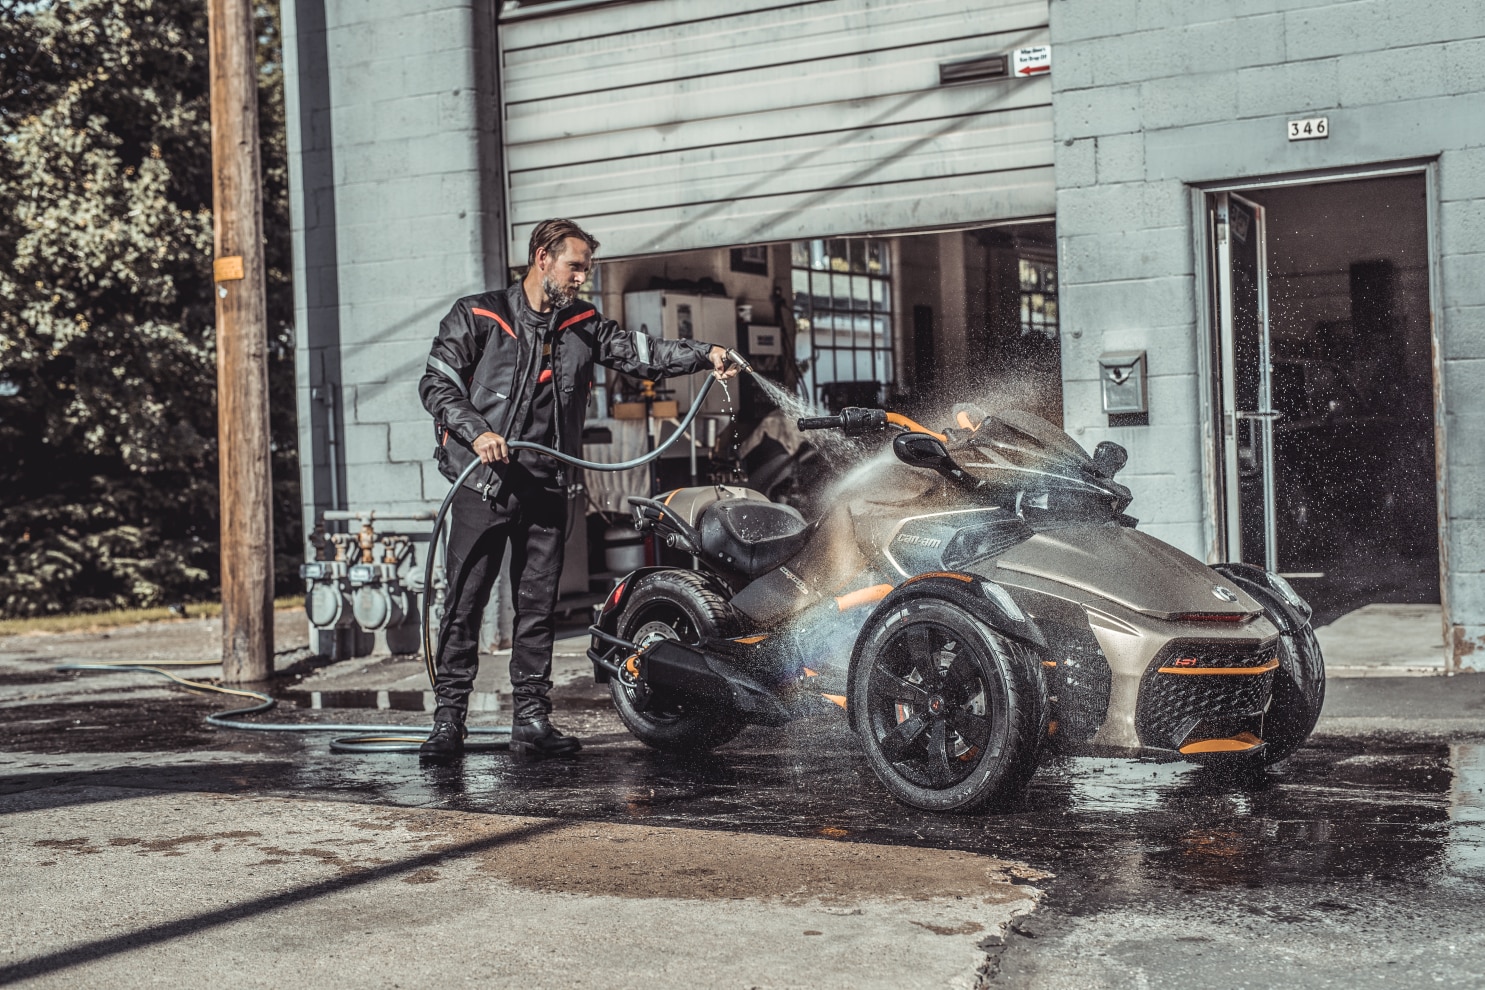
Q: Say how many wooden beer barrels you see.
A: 0